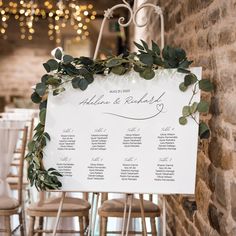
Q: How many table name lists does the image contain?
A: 8